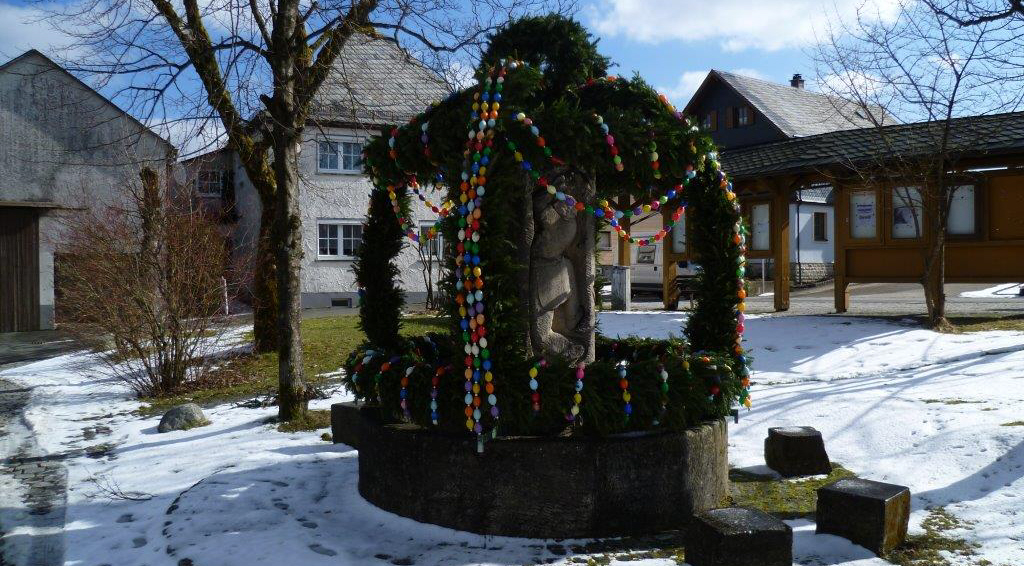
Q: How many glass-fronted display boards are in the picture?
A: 5